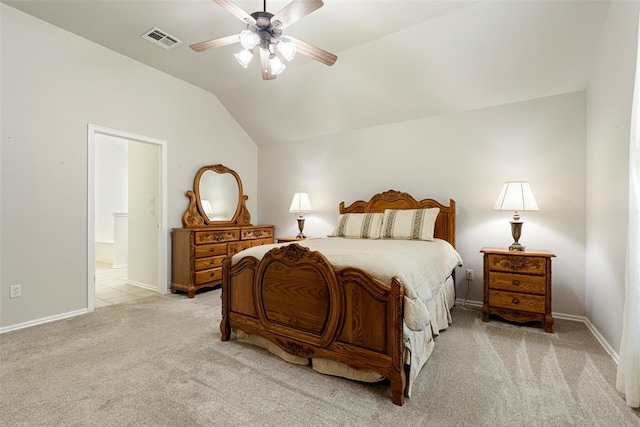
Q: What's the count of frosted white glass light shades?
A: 4